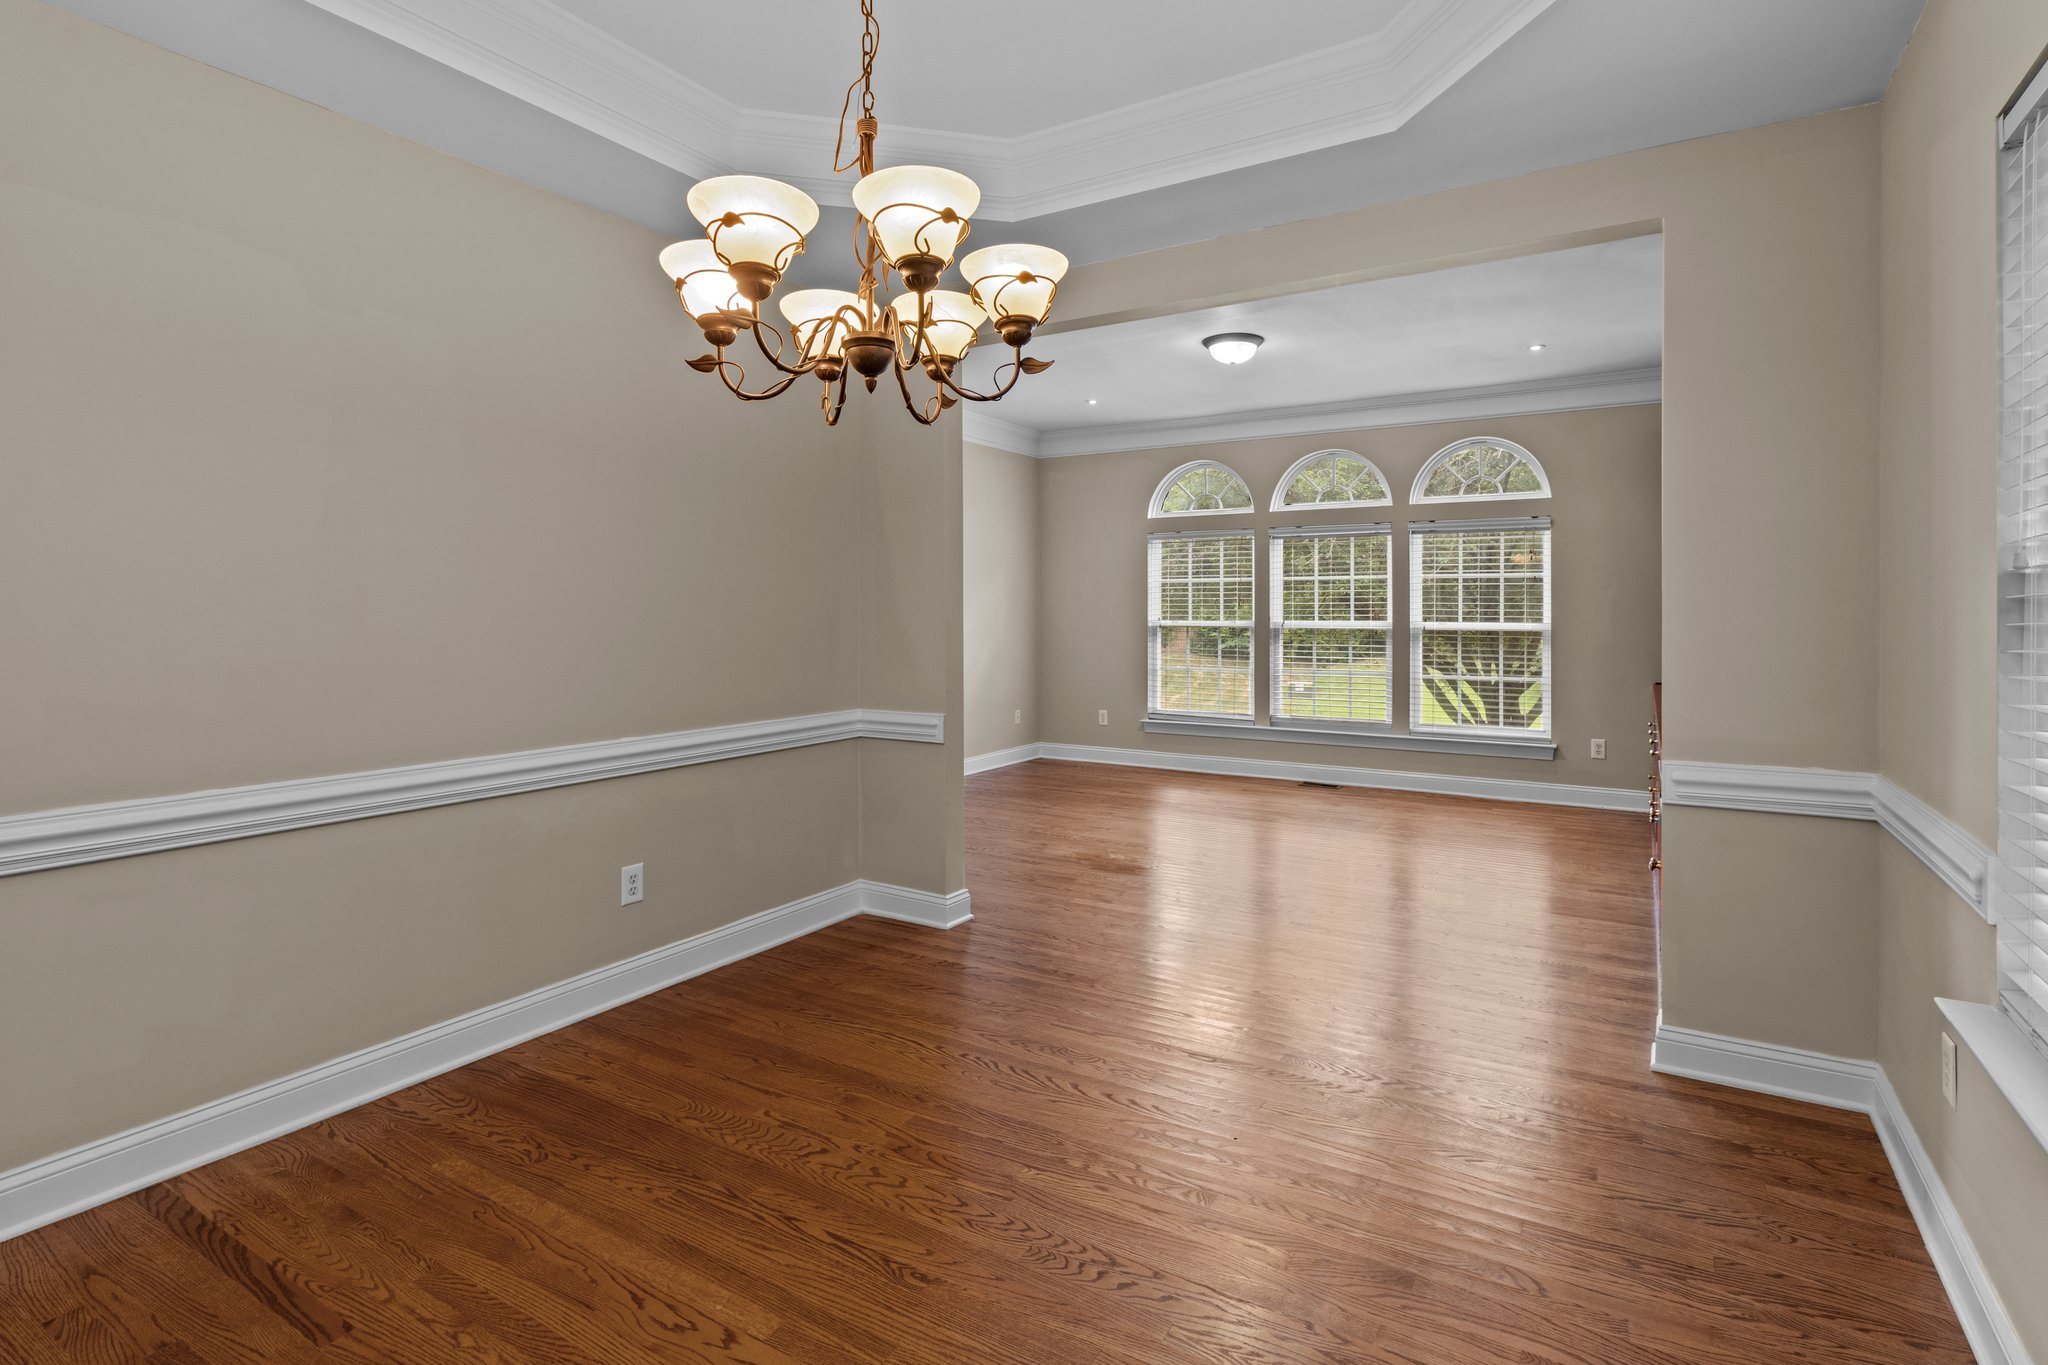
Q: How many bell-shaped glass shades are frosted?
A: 6